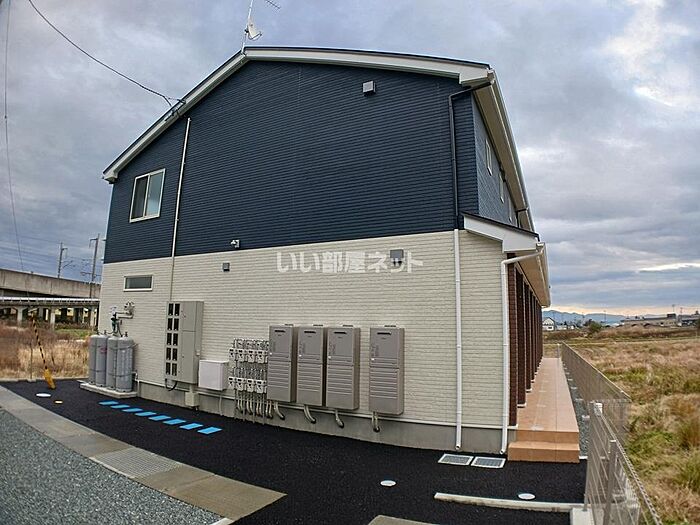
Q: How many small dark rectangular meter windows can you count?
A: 10